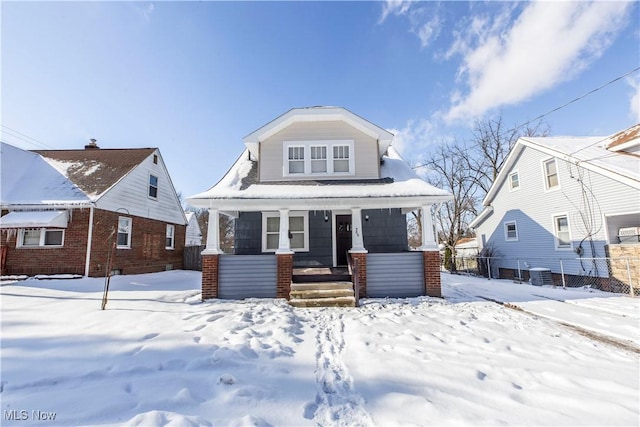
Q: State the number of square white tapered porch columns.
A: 4